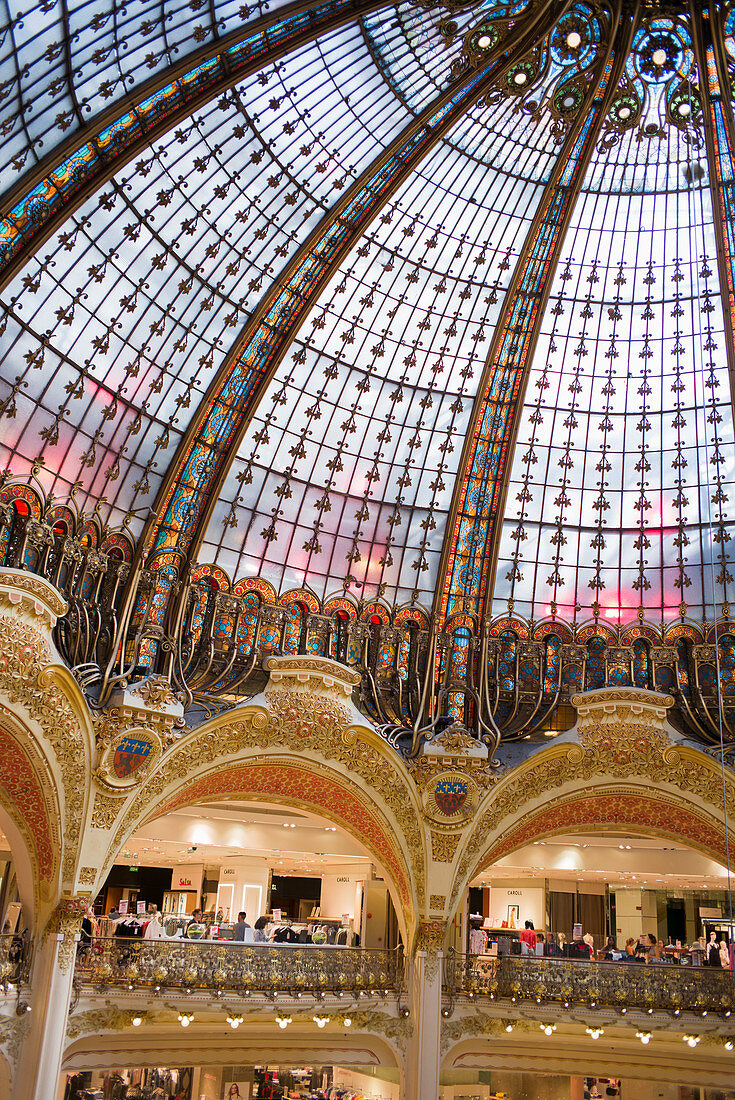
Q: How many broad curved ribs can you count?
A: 4